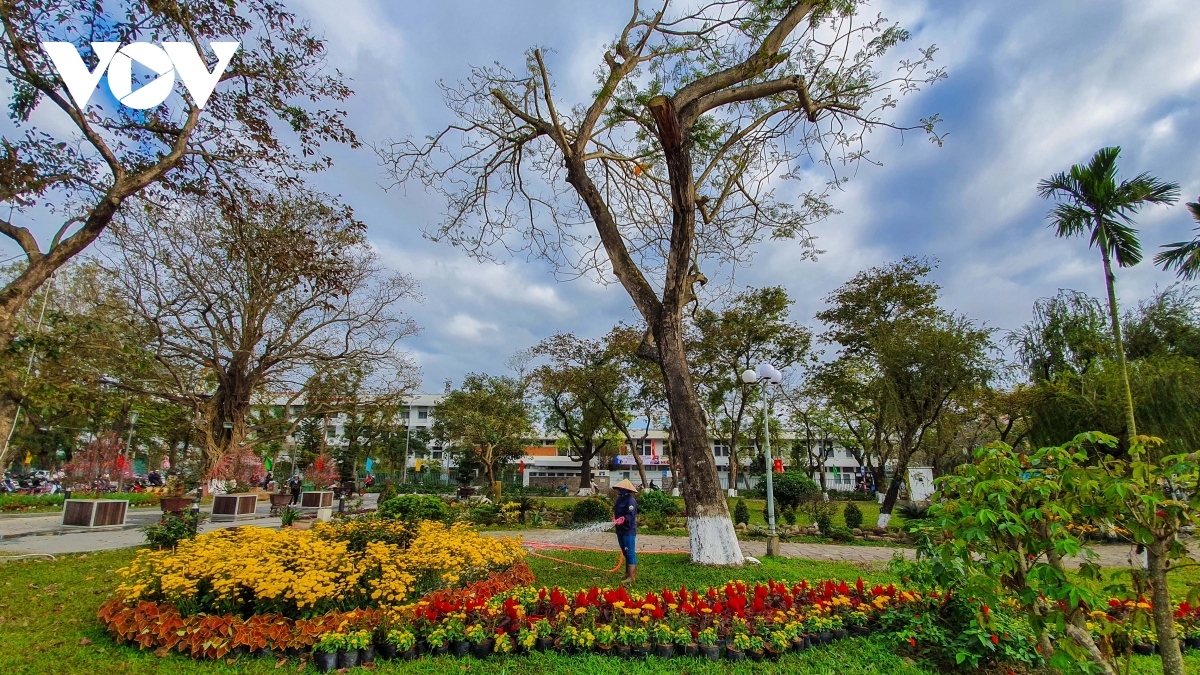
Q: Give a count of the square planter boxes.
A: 3